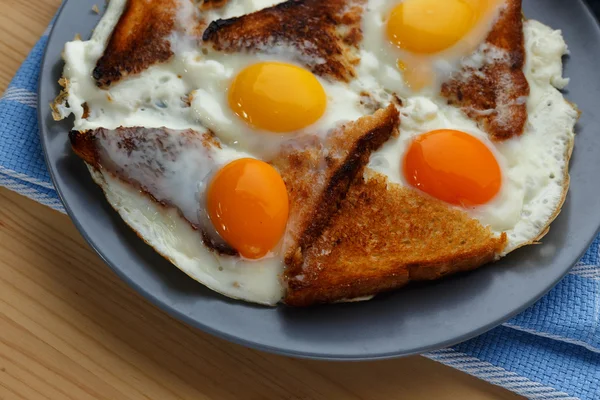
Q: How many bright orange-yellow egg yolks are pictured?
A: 4